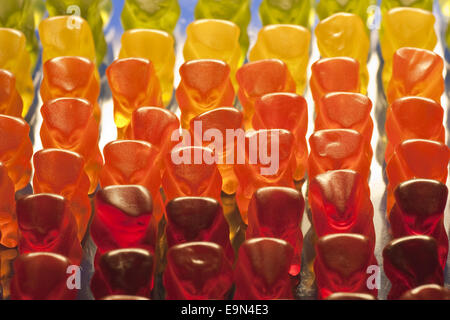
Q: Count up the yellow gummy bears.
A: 7